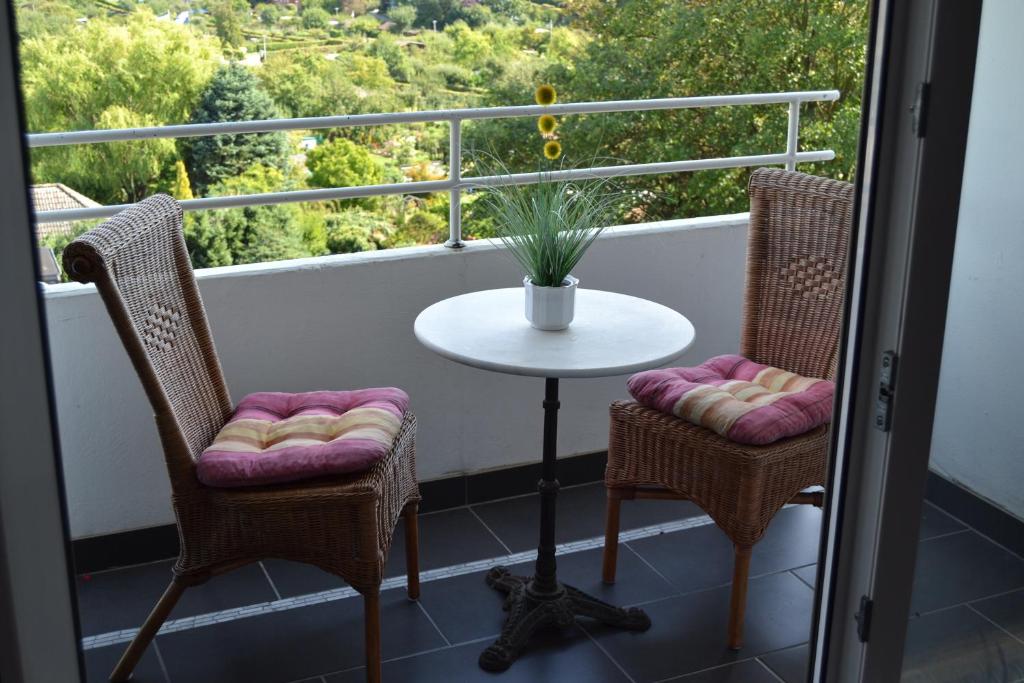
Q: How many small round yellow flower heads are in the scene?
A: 3